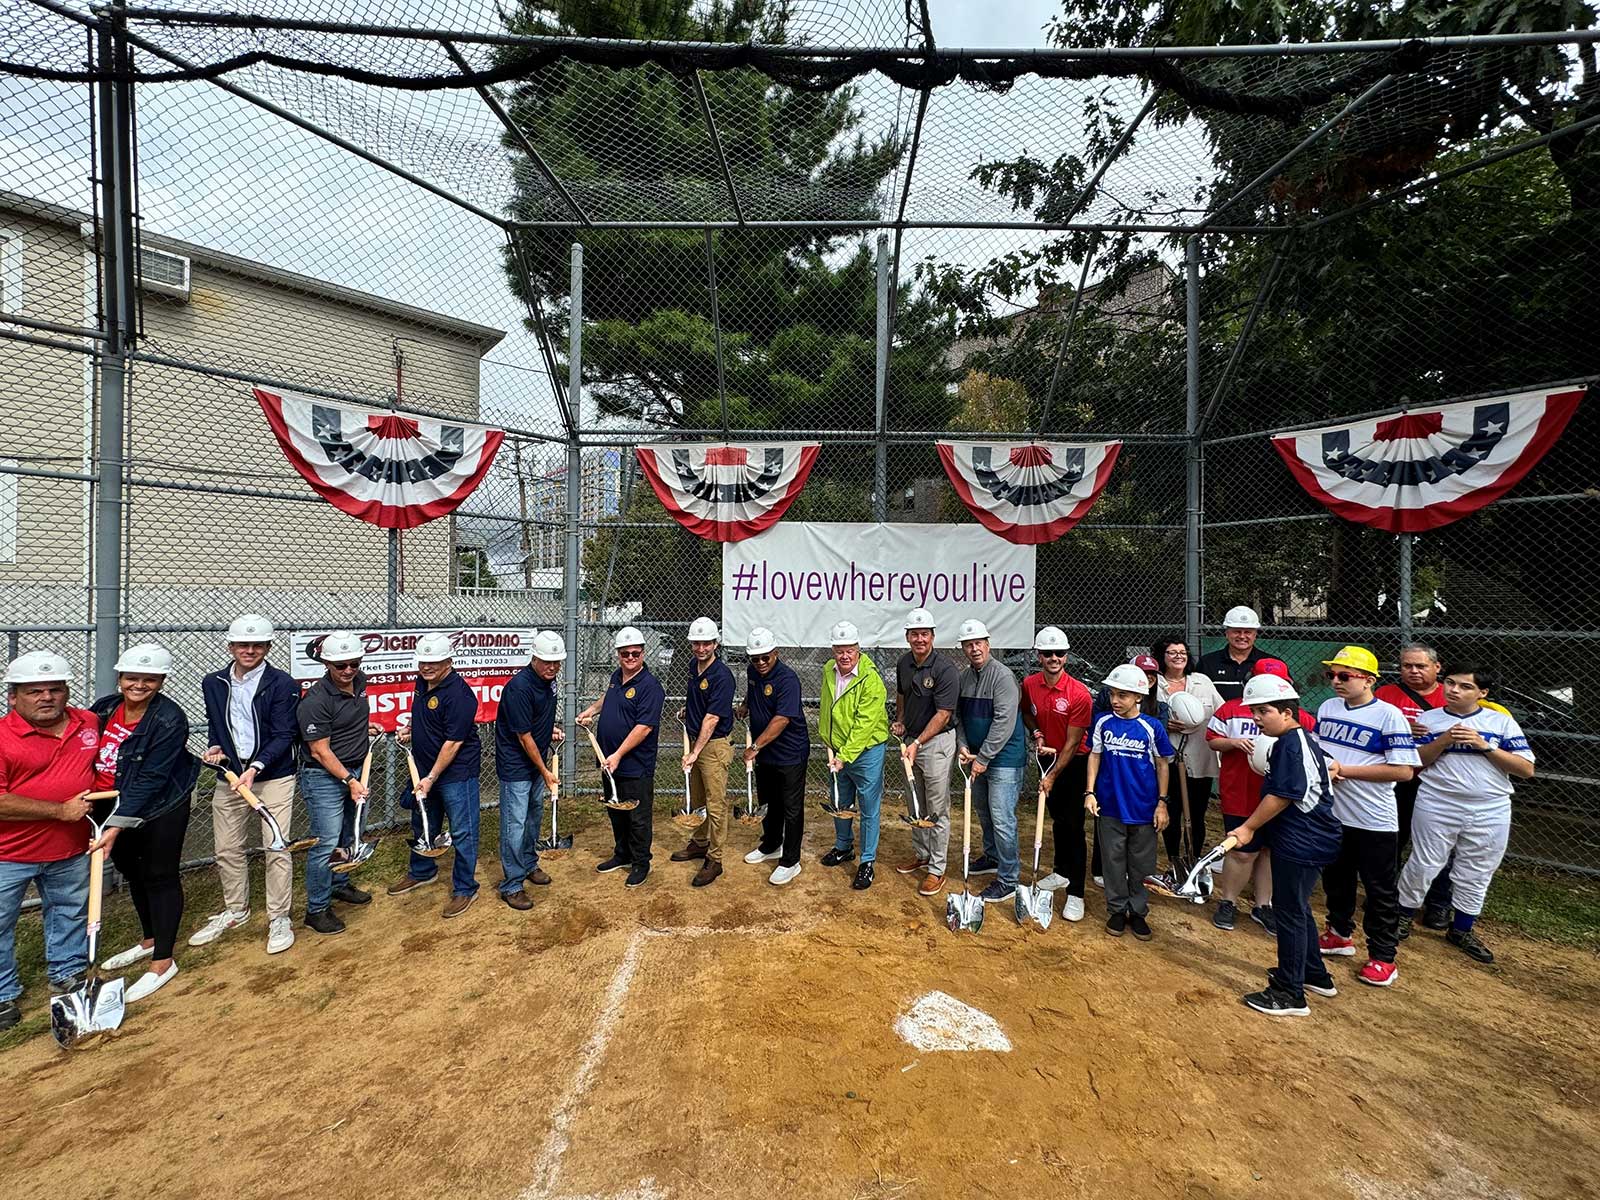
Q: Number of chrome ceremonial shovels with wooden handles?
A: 14